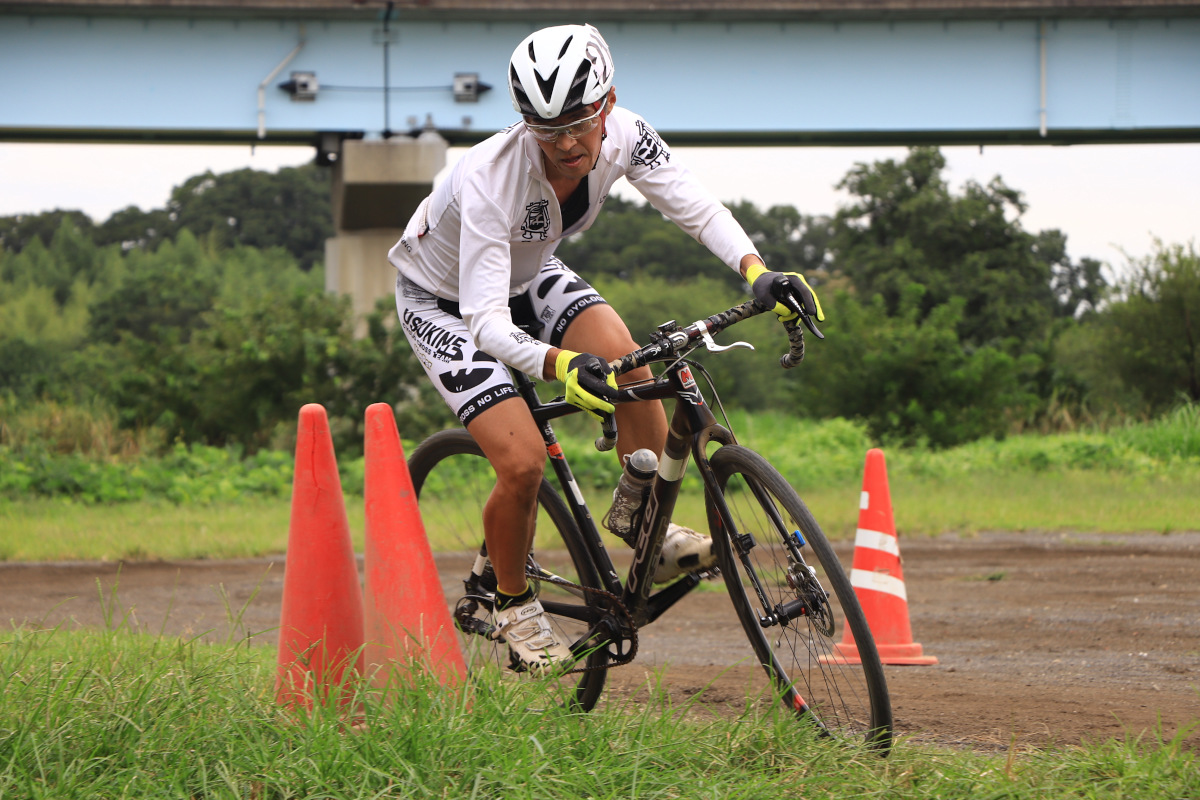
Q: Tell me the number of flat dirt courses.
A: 1